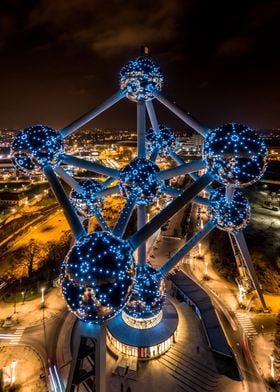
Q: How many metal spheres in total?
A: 9